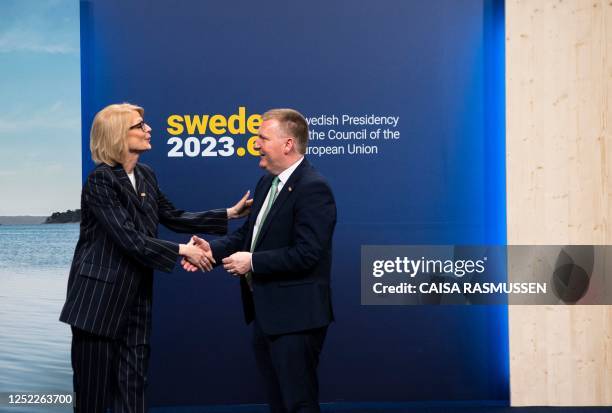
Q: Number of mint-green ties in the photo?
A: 1